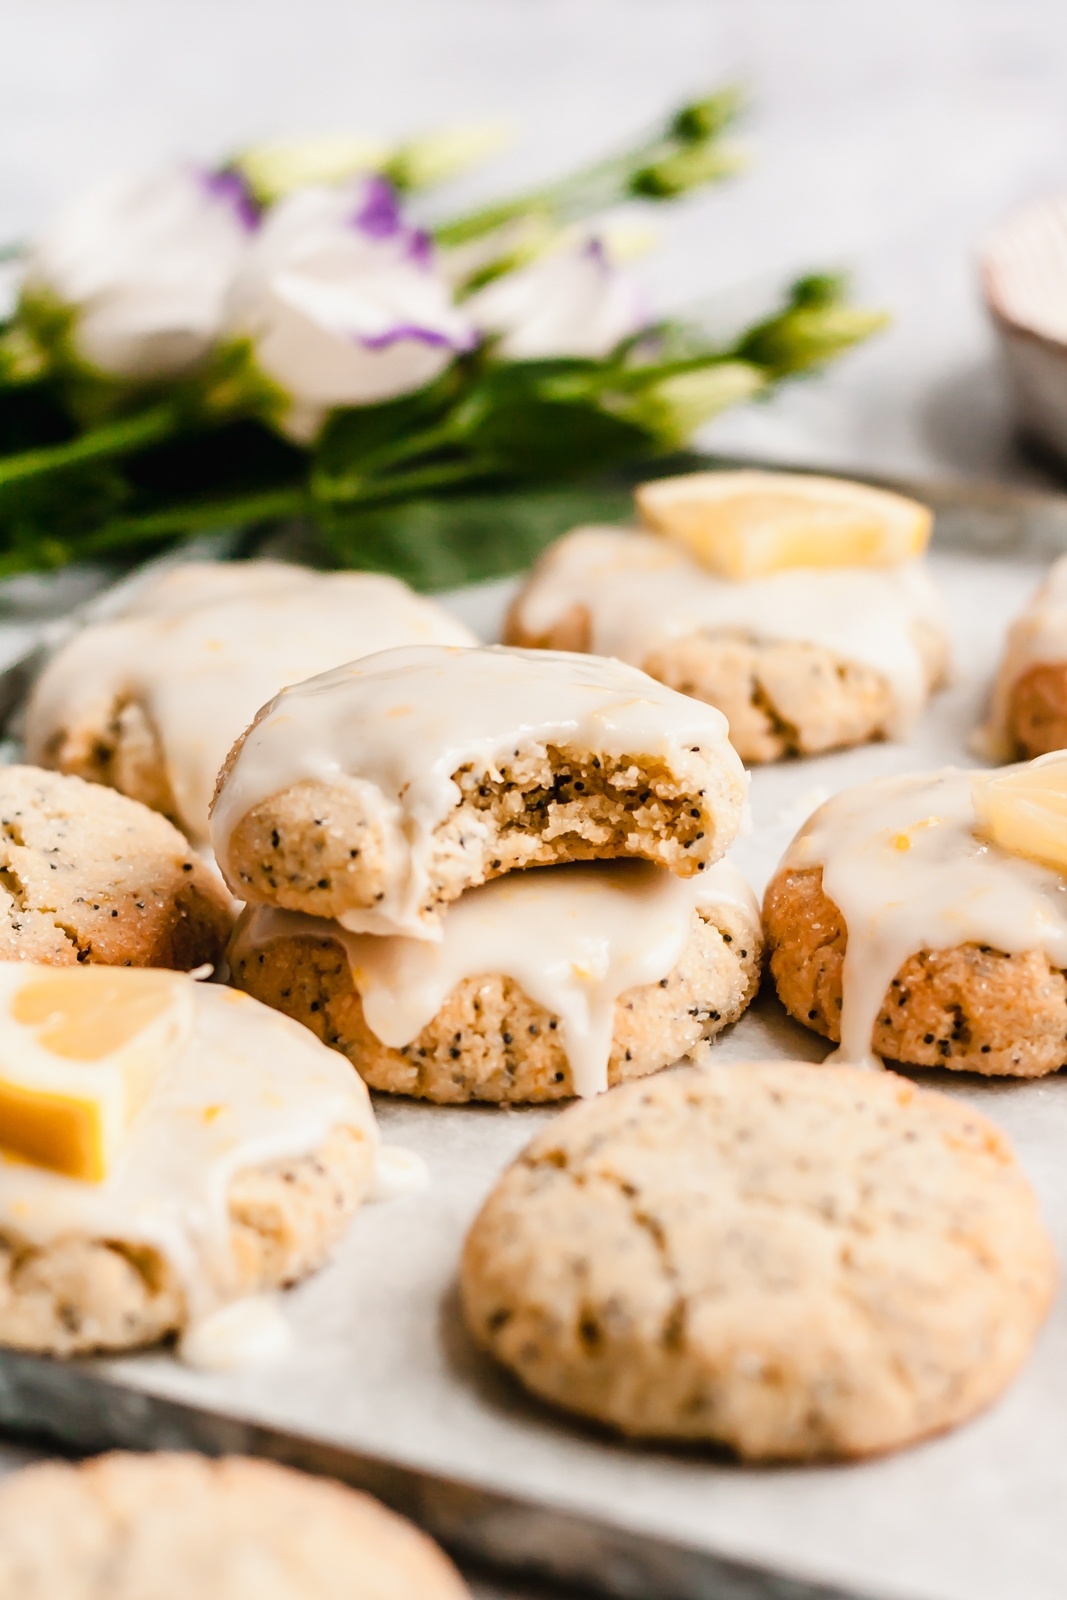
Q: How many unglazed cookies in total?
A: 3